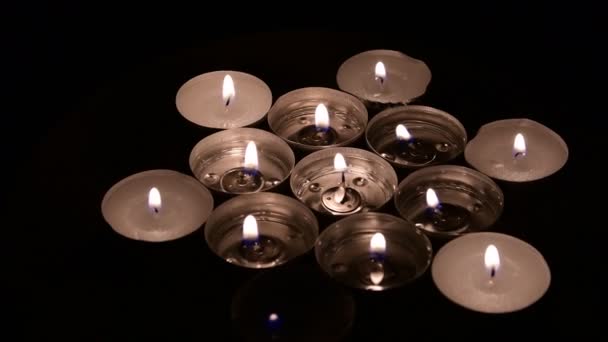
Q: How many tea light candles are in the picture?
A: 13